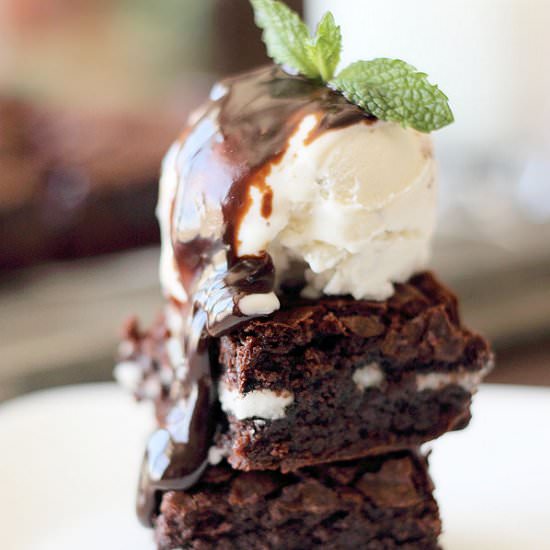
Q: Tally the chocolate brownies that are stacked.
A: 2